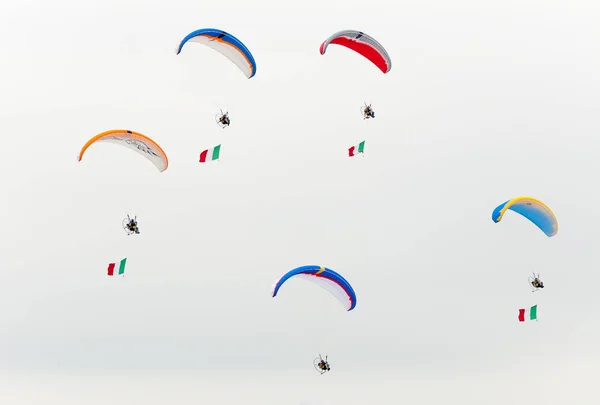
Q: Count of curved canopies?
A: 5